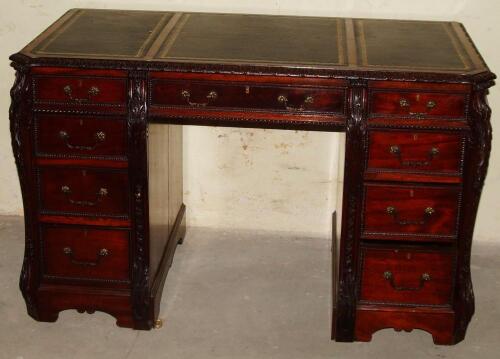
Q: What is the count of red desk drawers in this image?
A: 9